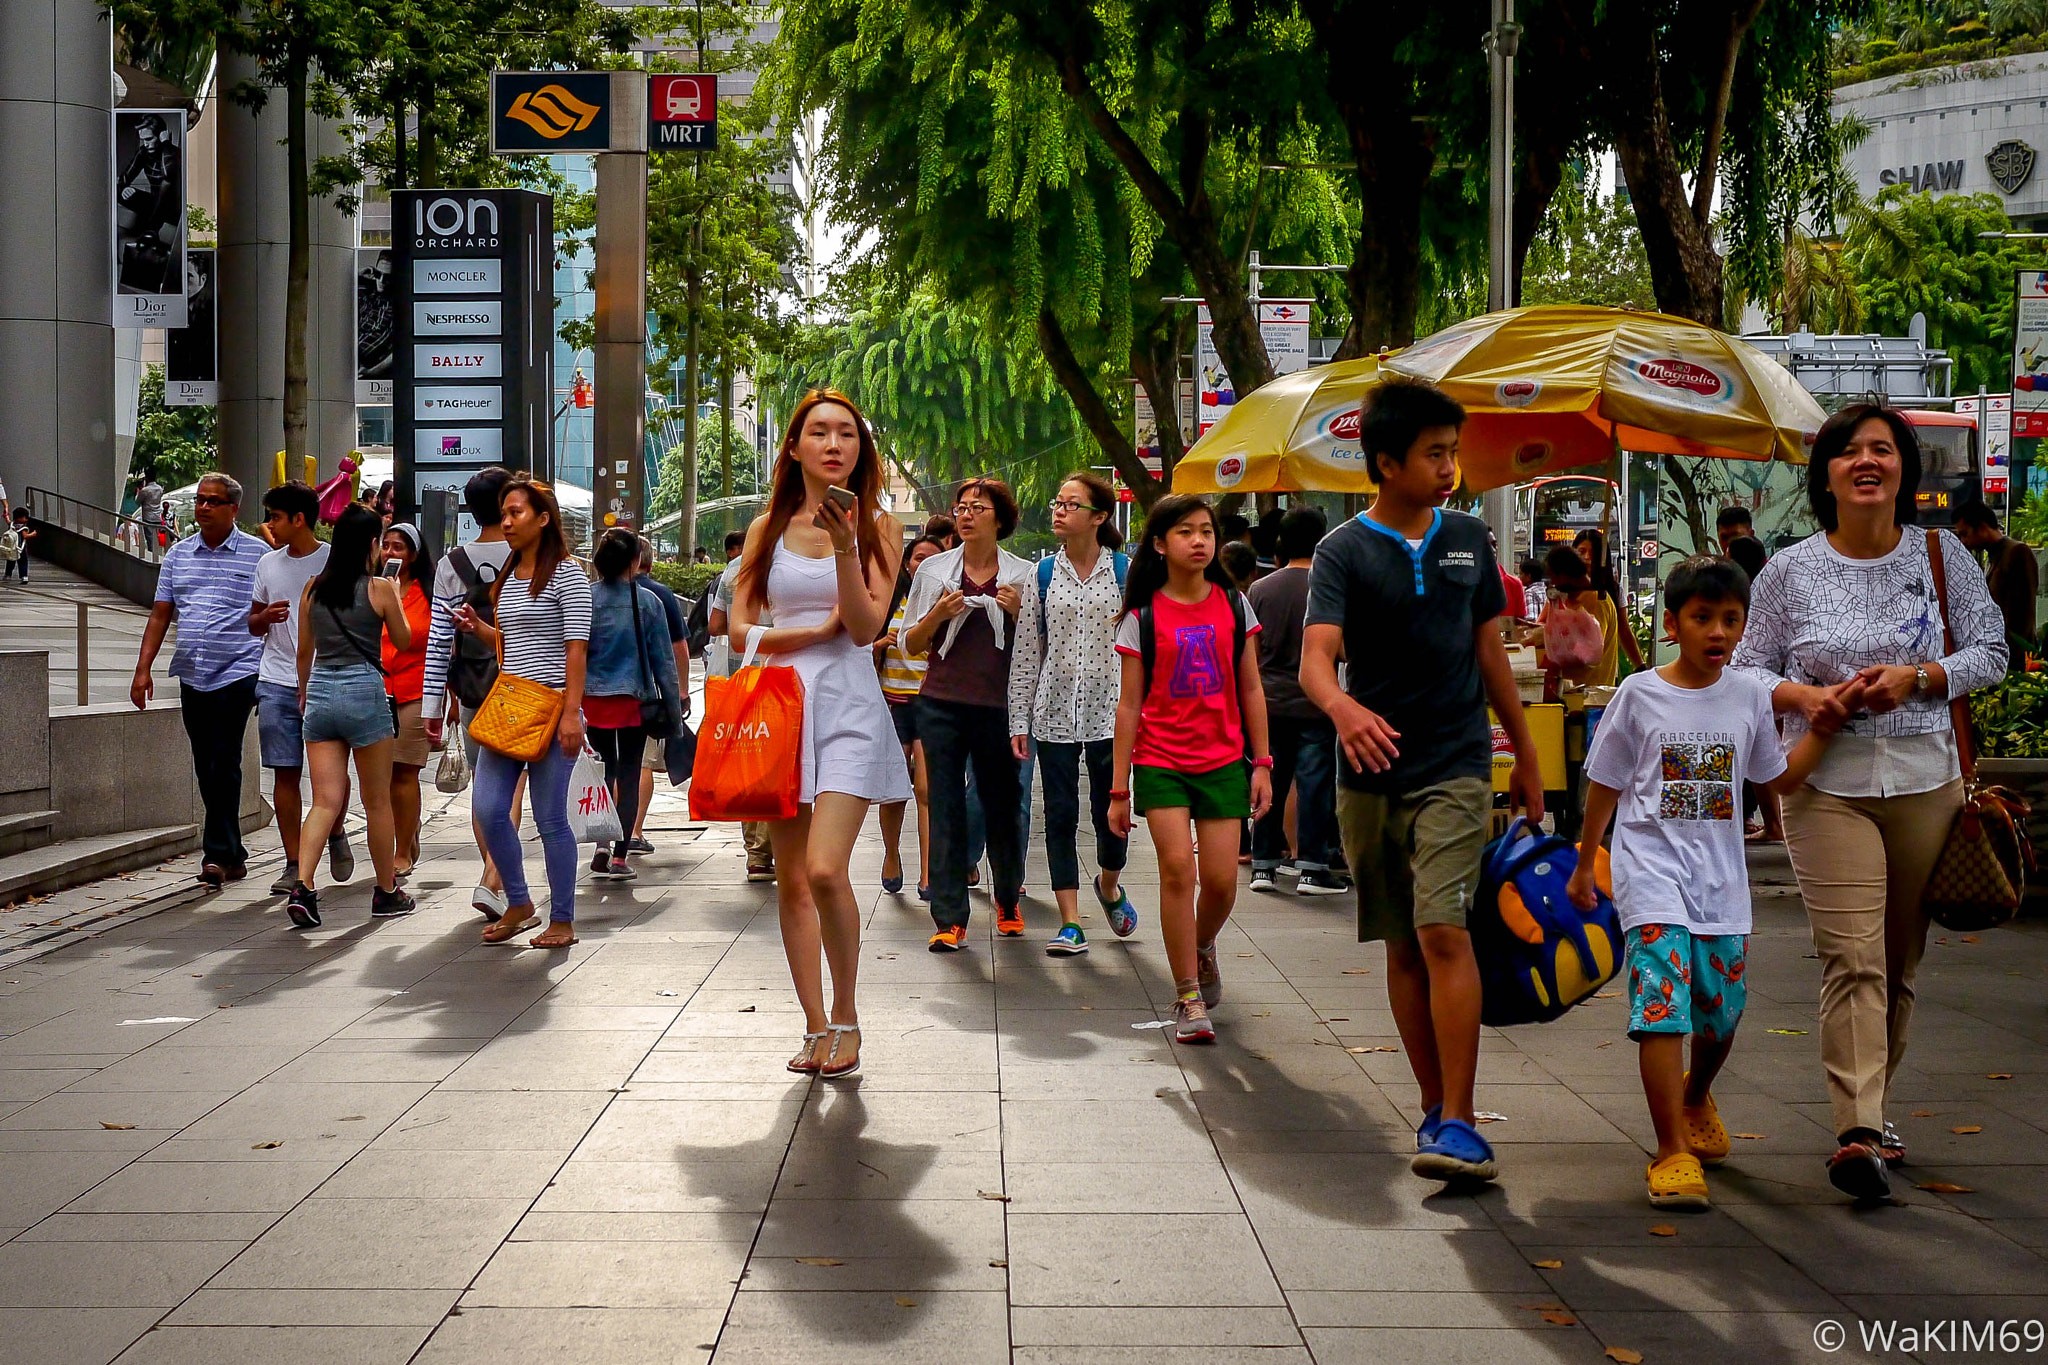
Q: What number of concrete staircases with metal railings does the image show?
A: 1